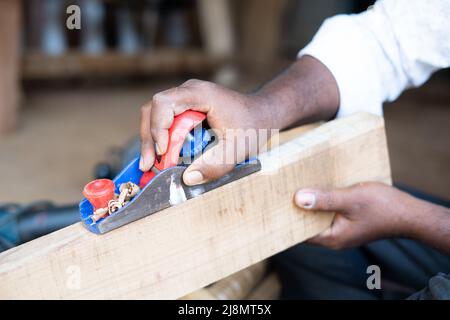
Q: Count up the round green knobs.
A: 0